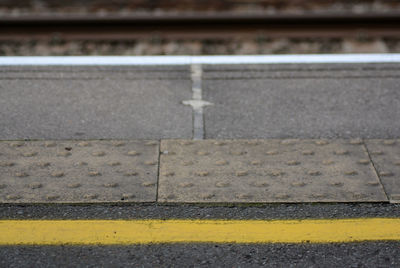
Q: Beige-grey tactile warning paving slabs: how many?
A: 3